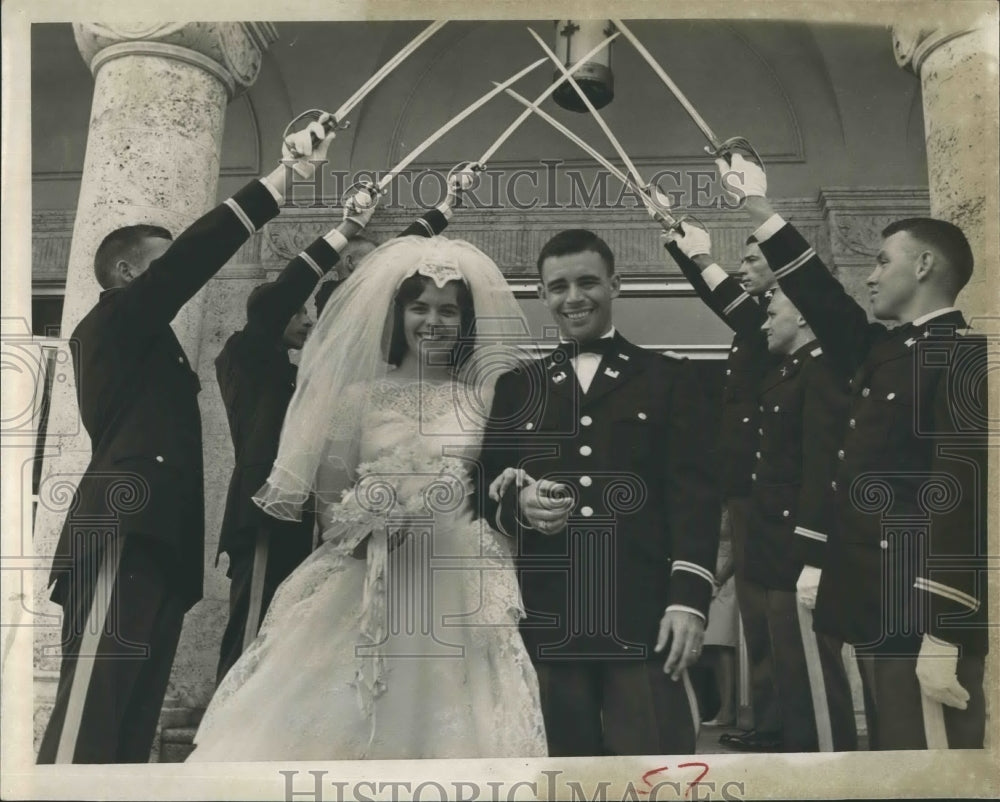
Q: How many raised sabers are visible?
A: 6